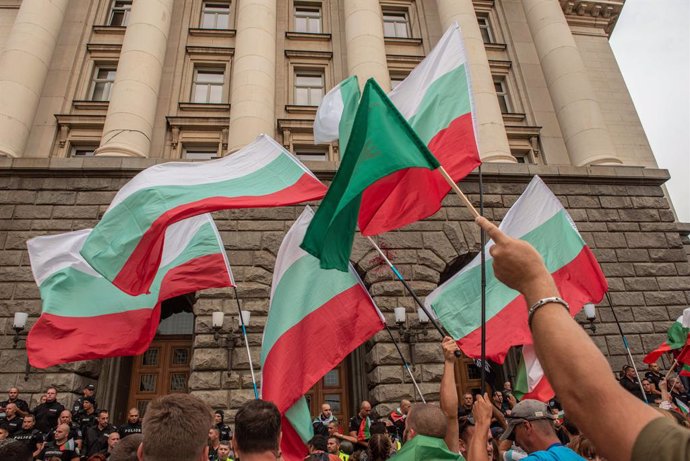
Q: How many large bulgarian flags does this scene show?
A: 5